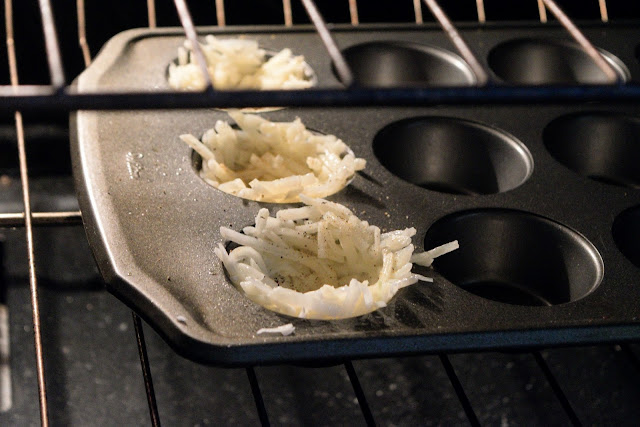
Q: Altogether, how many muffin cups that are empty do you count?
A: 6